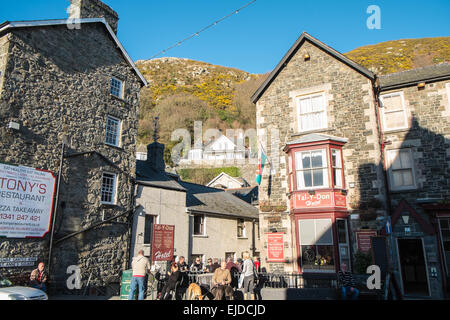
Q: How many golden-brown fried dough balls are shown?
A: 0